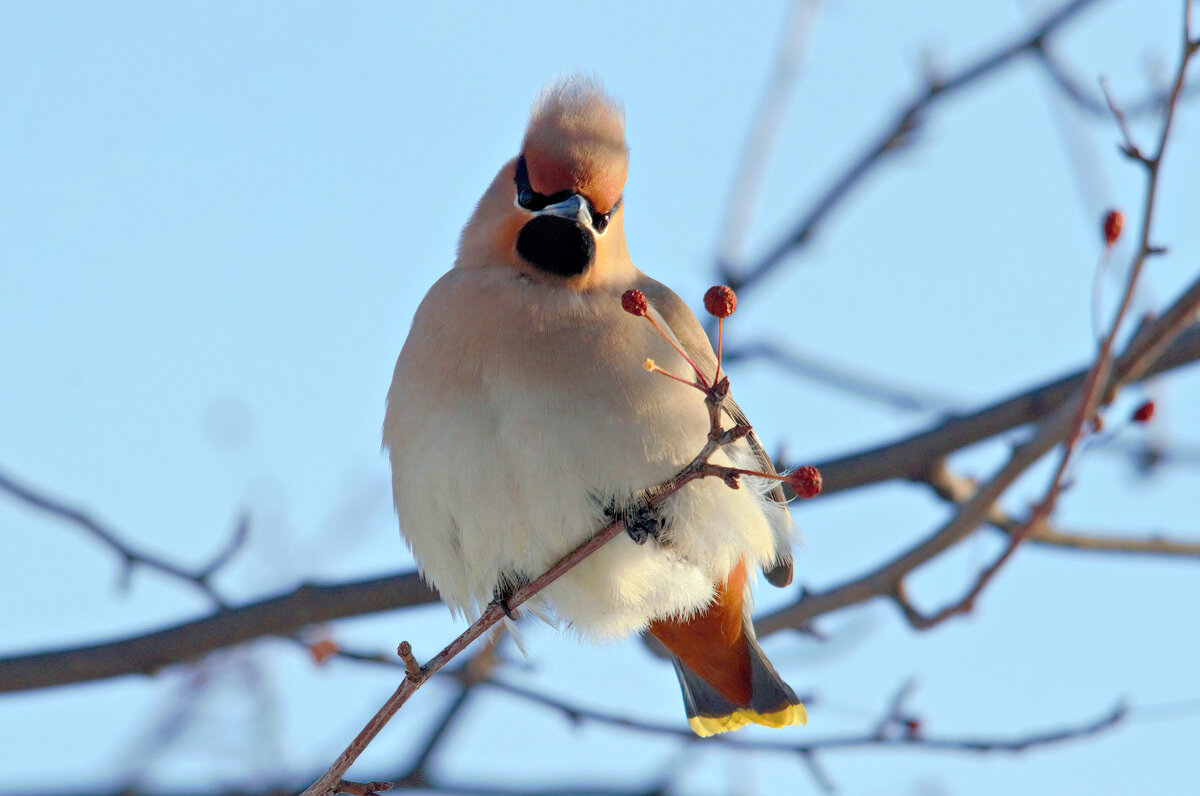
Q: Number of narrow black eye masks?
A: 1